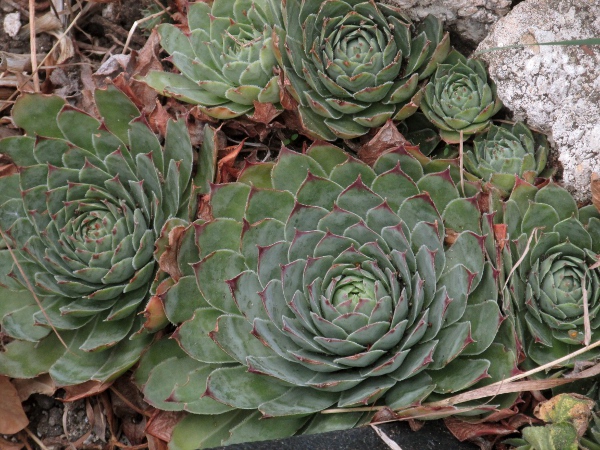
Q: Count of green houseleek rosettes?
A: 7